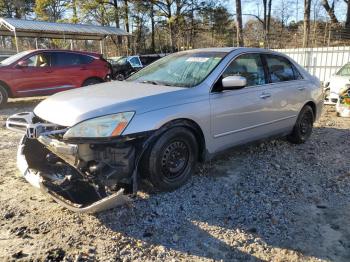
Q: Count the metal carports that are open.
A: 1